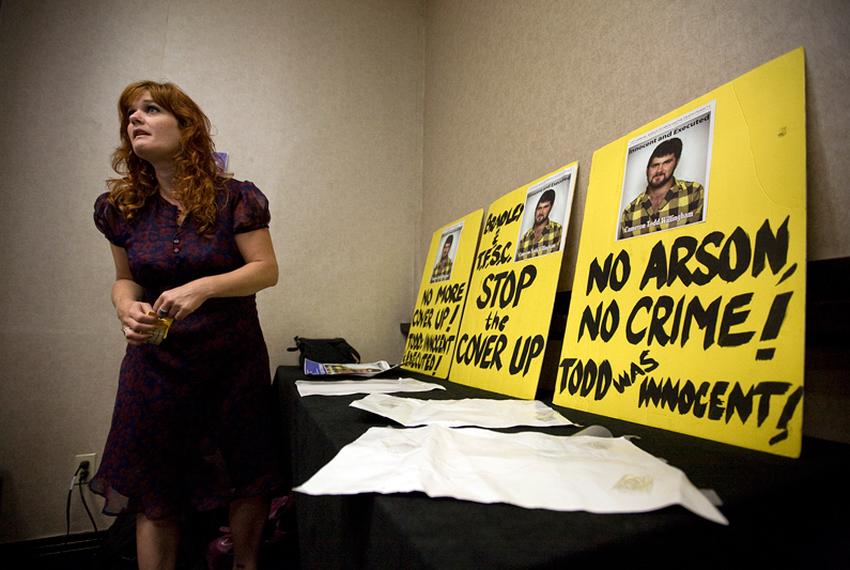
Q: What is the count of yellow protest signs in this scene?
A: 3